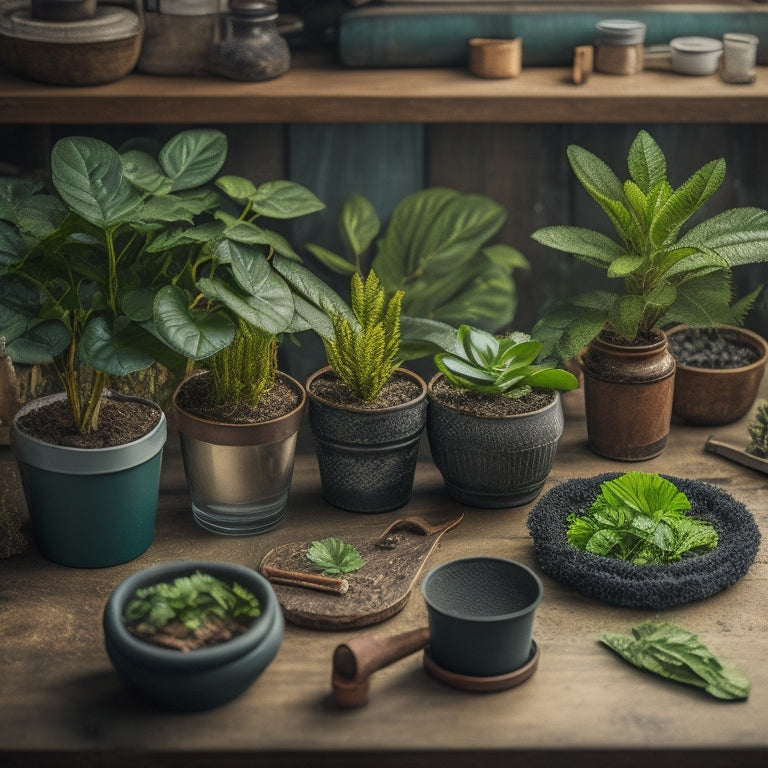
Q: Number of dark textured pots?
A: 2